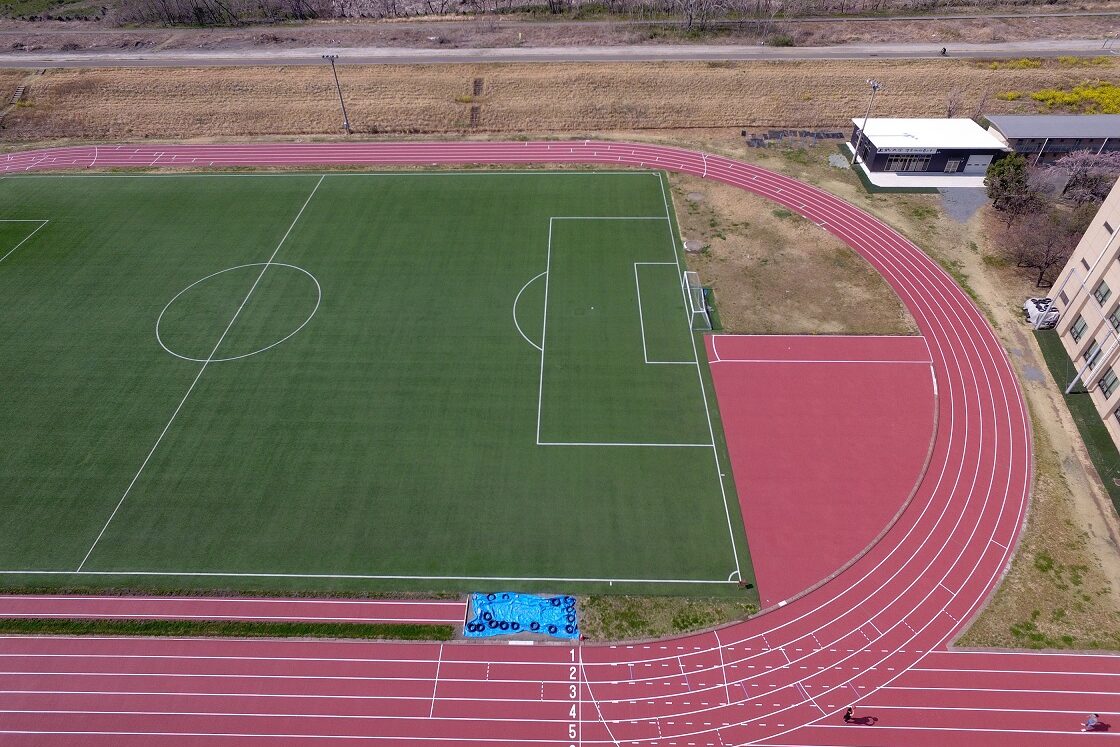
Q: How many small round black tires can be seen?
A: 15